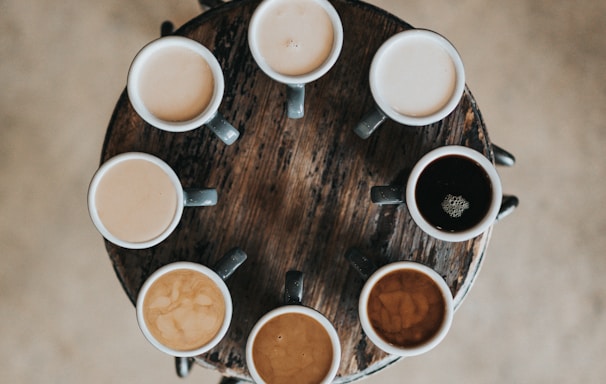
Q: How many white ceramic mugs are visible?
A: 8